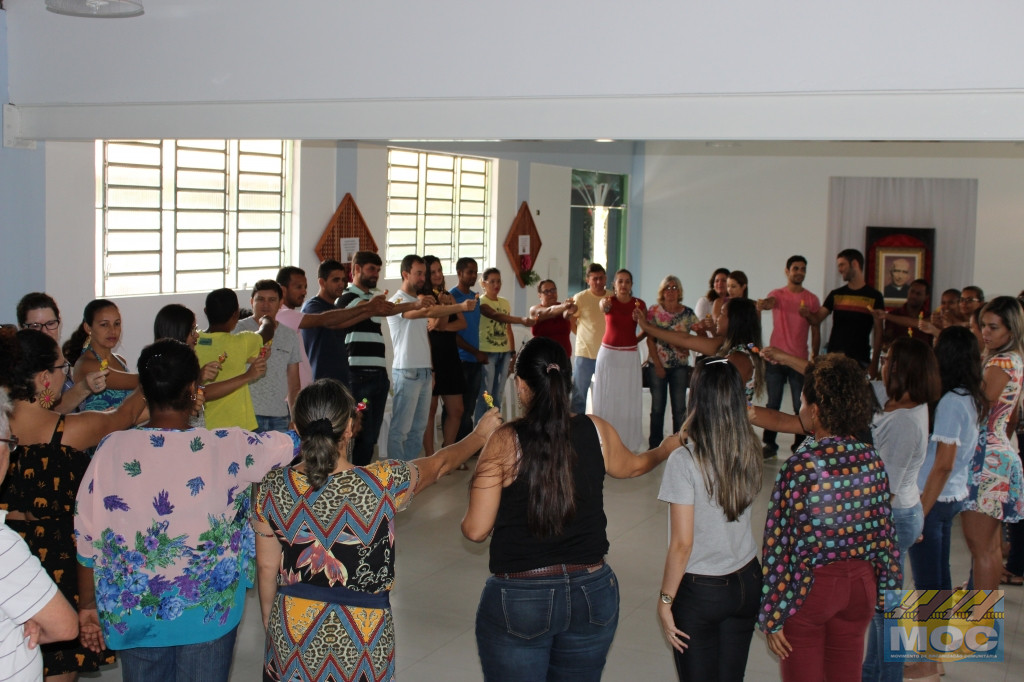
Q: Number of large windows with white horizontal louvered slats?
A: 2